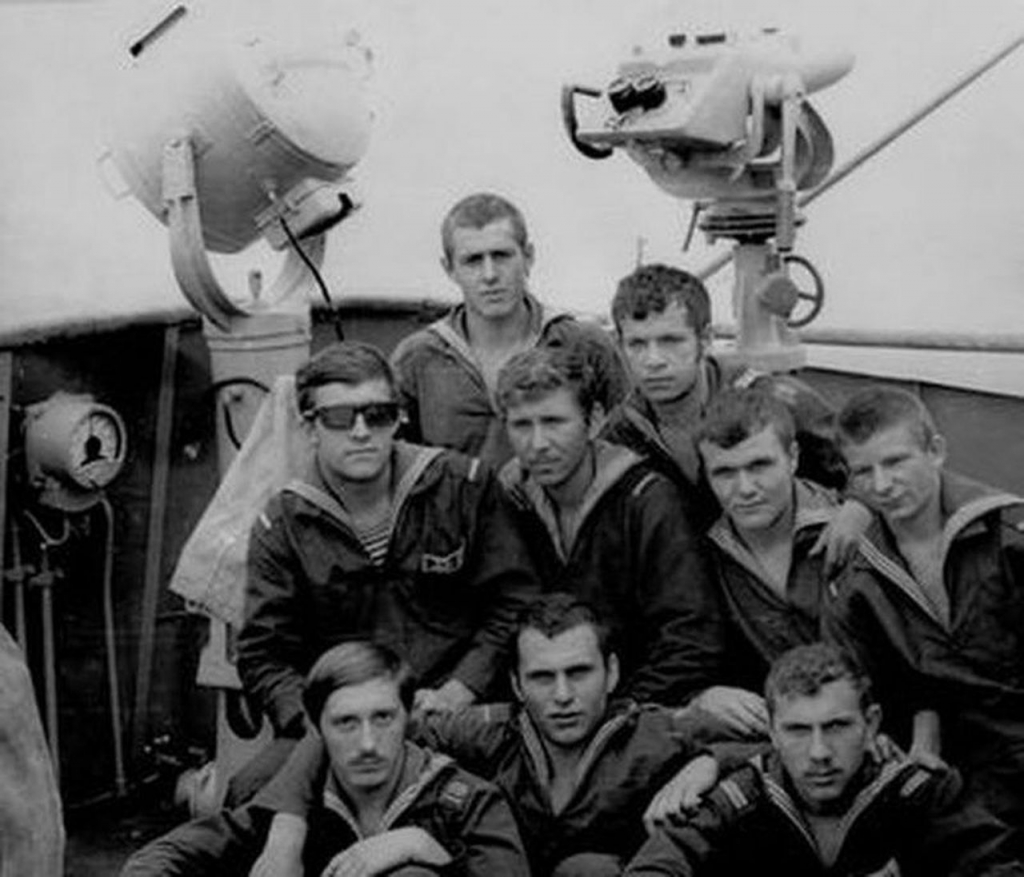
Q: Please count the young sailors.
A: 9